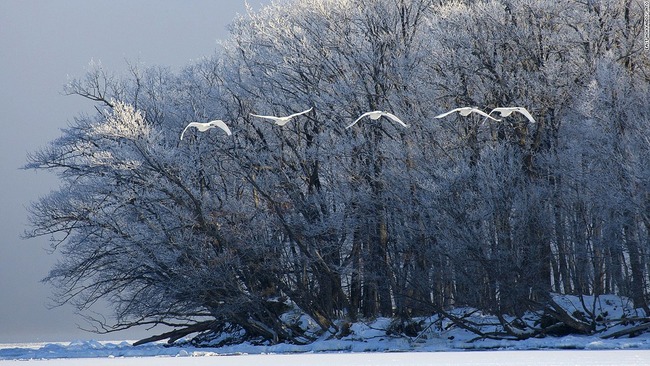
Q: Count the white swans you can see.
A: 5